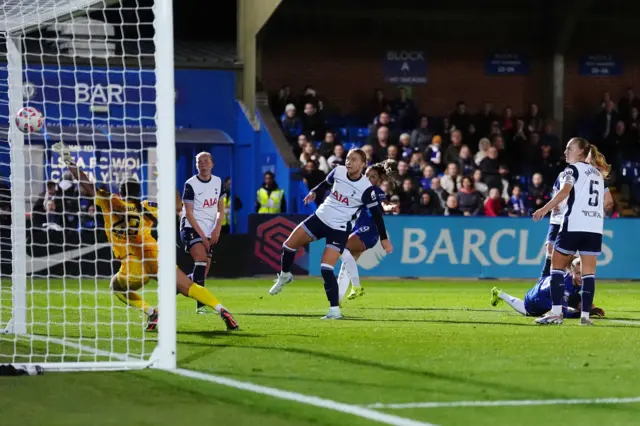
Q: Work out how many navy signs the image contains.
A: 3